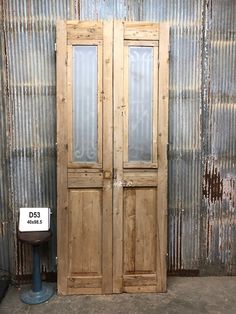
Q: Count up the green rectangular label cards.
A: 0